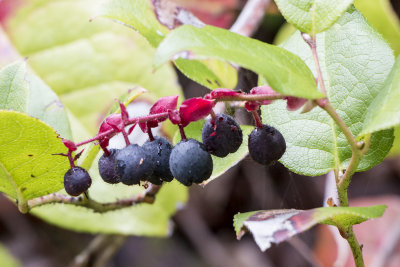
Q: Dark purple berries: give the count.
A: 7